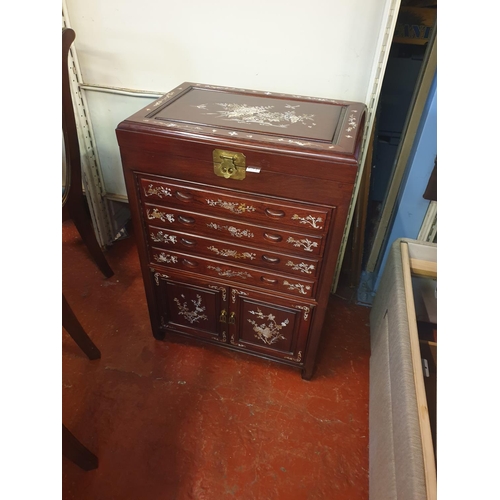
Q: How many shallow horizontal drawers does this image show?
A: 4